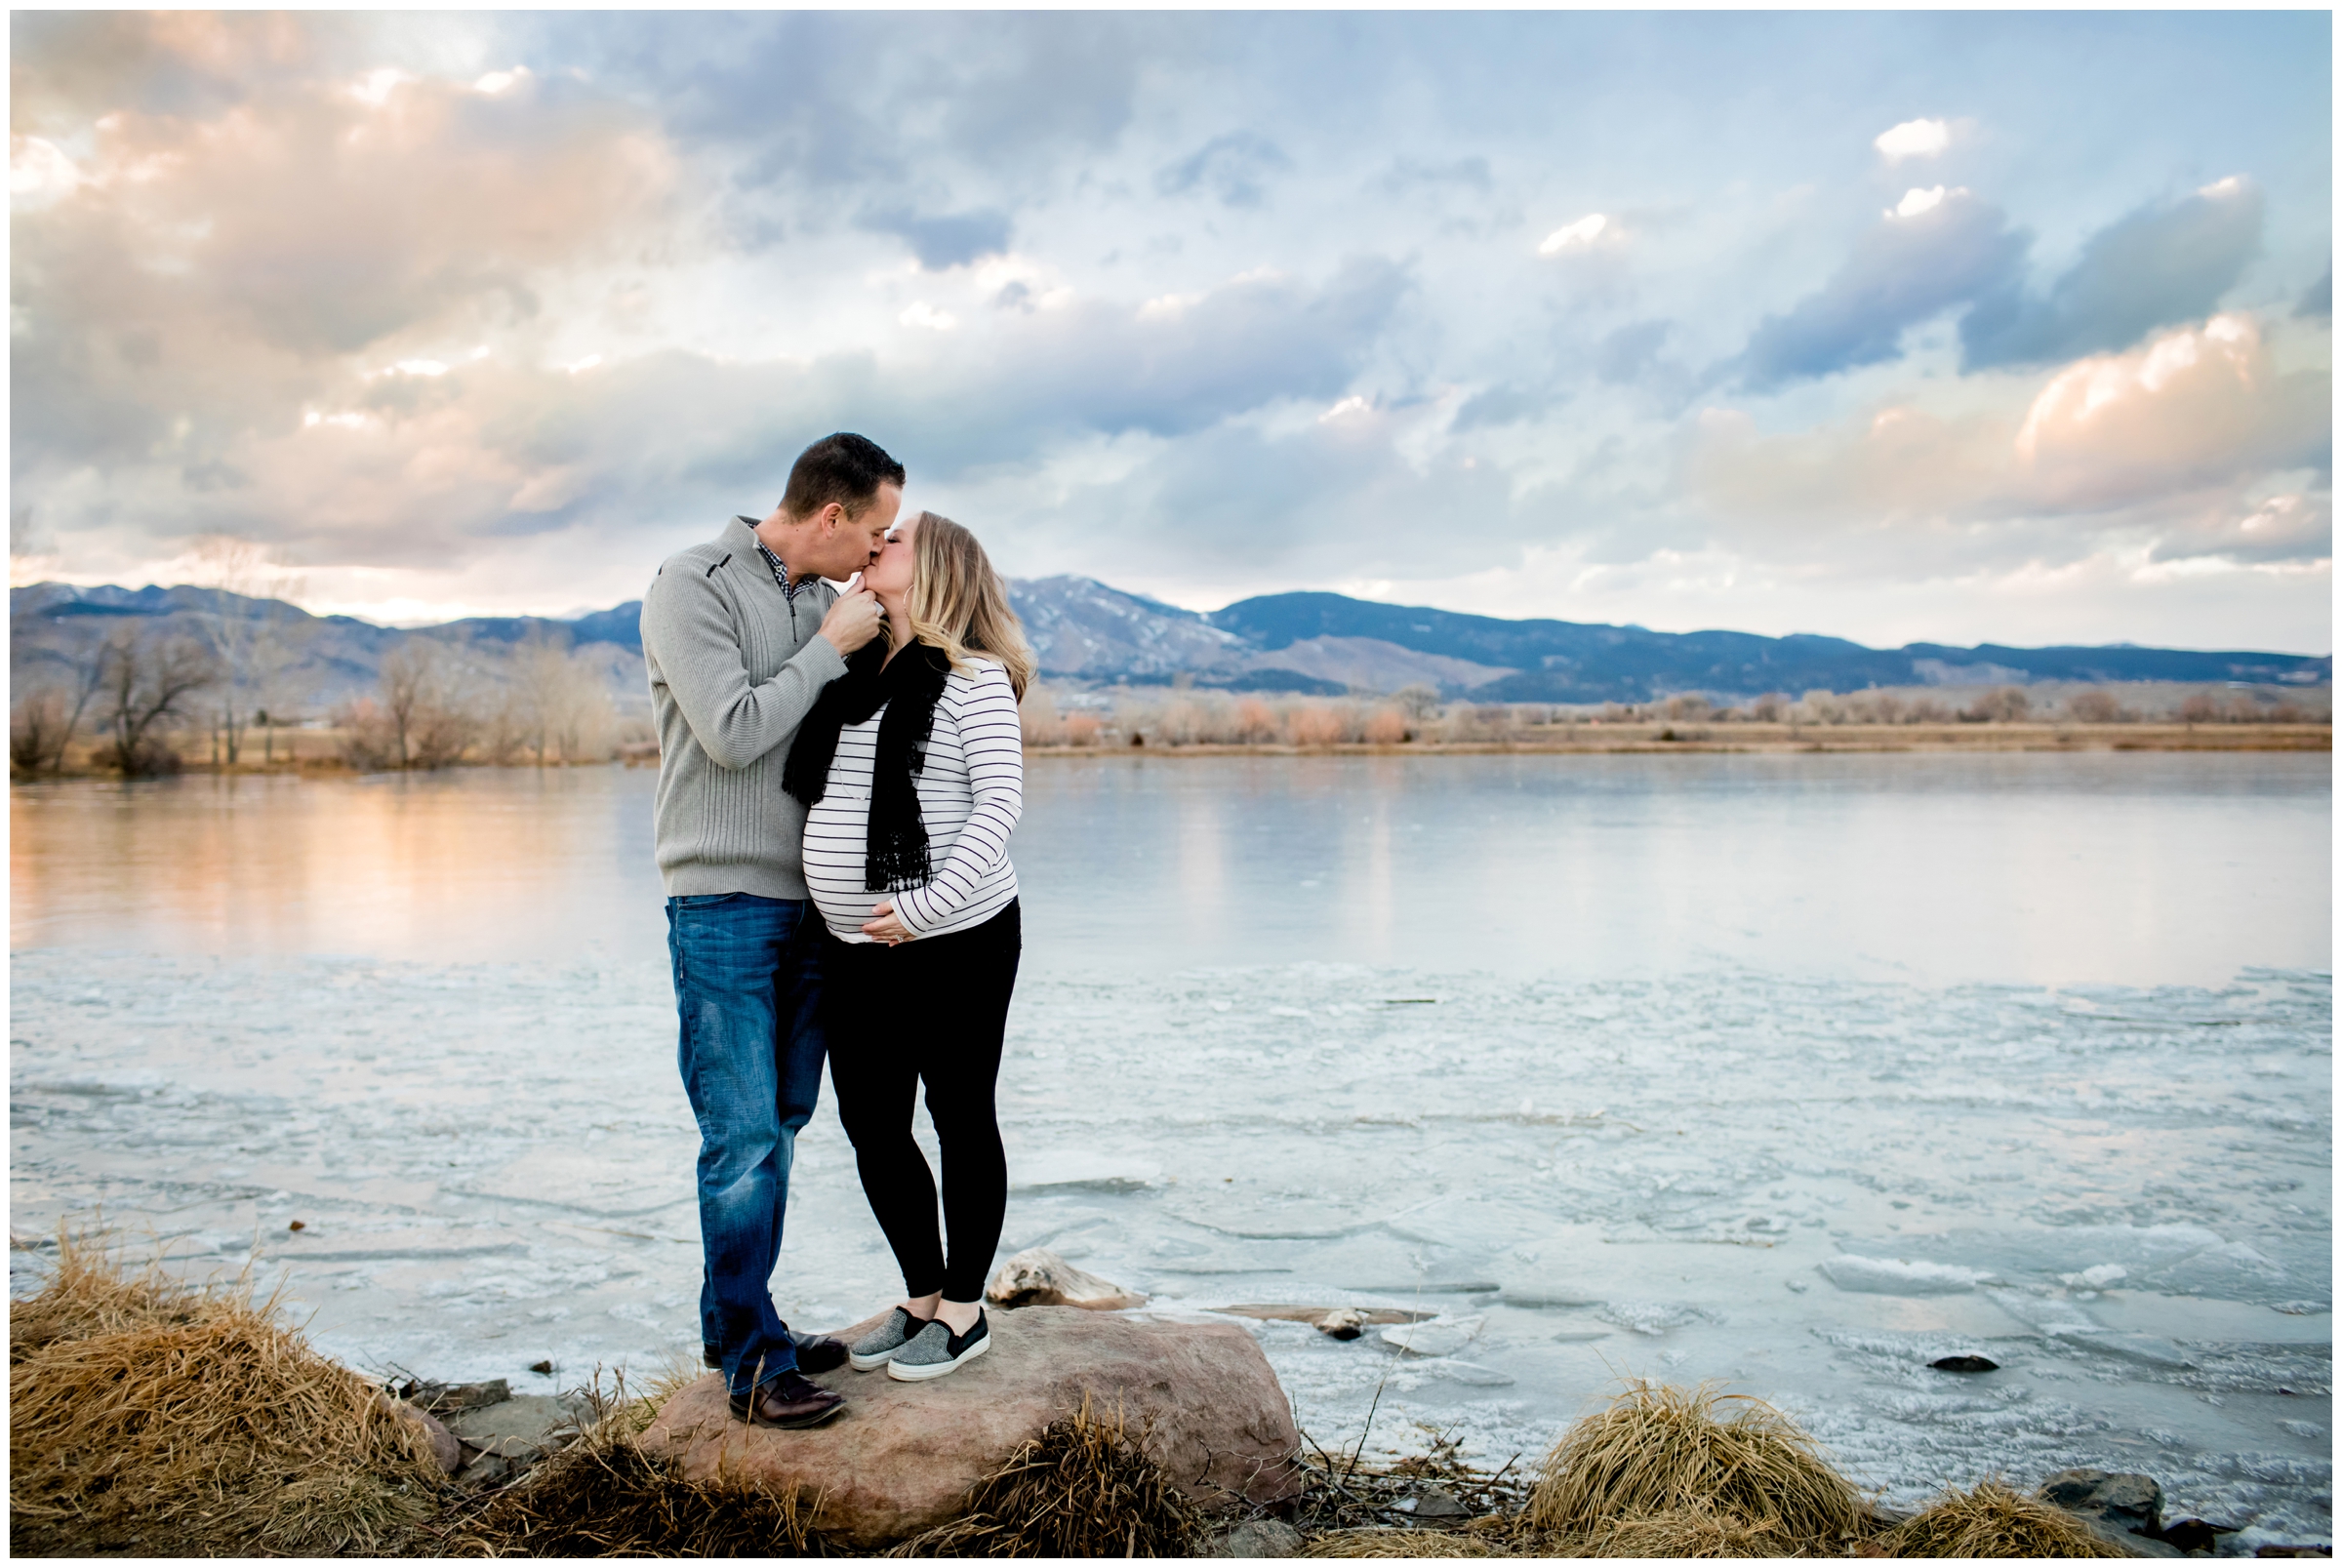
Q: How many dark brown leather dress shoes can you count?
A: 2